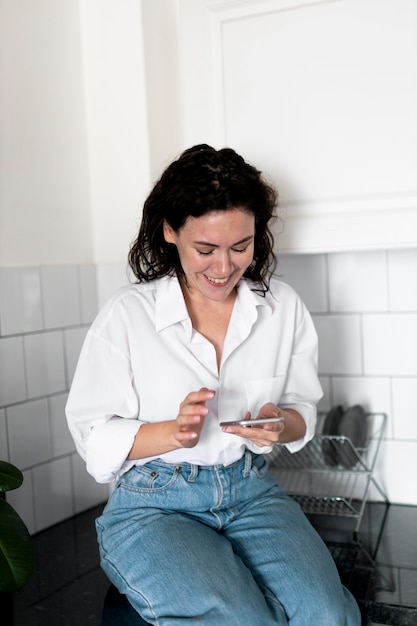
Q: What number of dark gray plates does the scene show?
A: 2